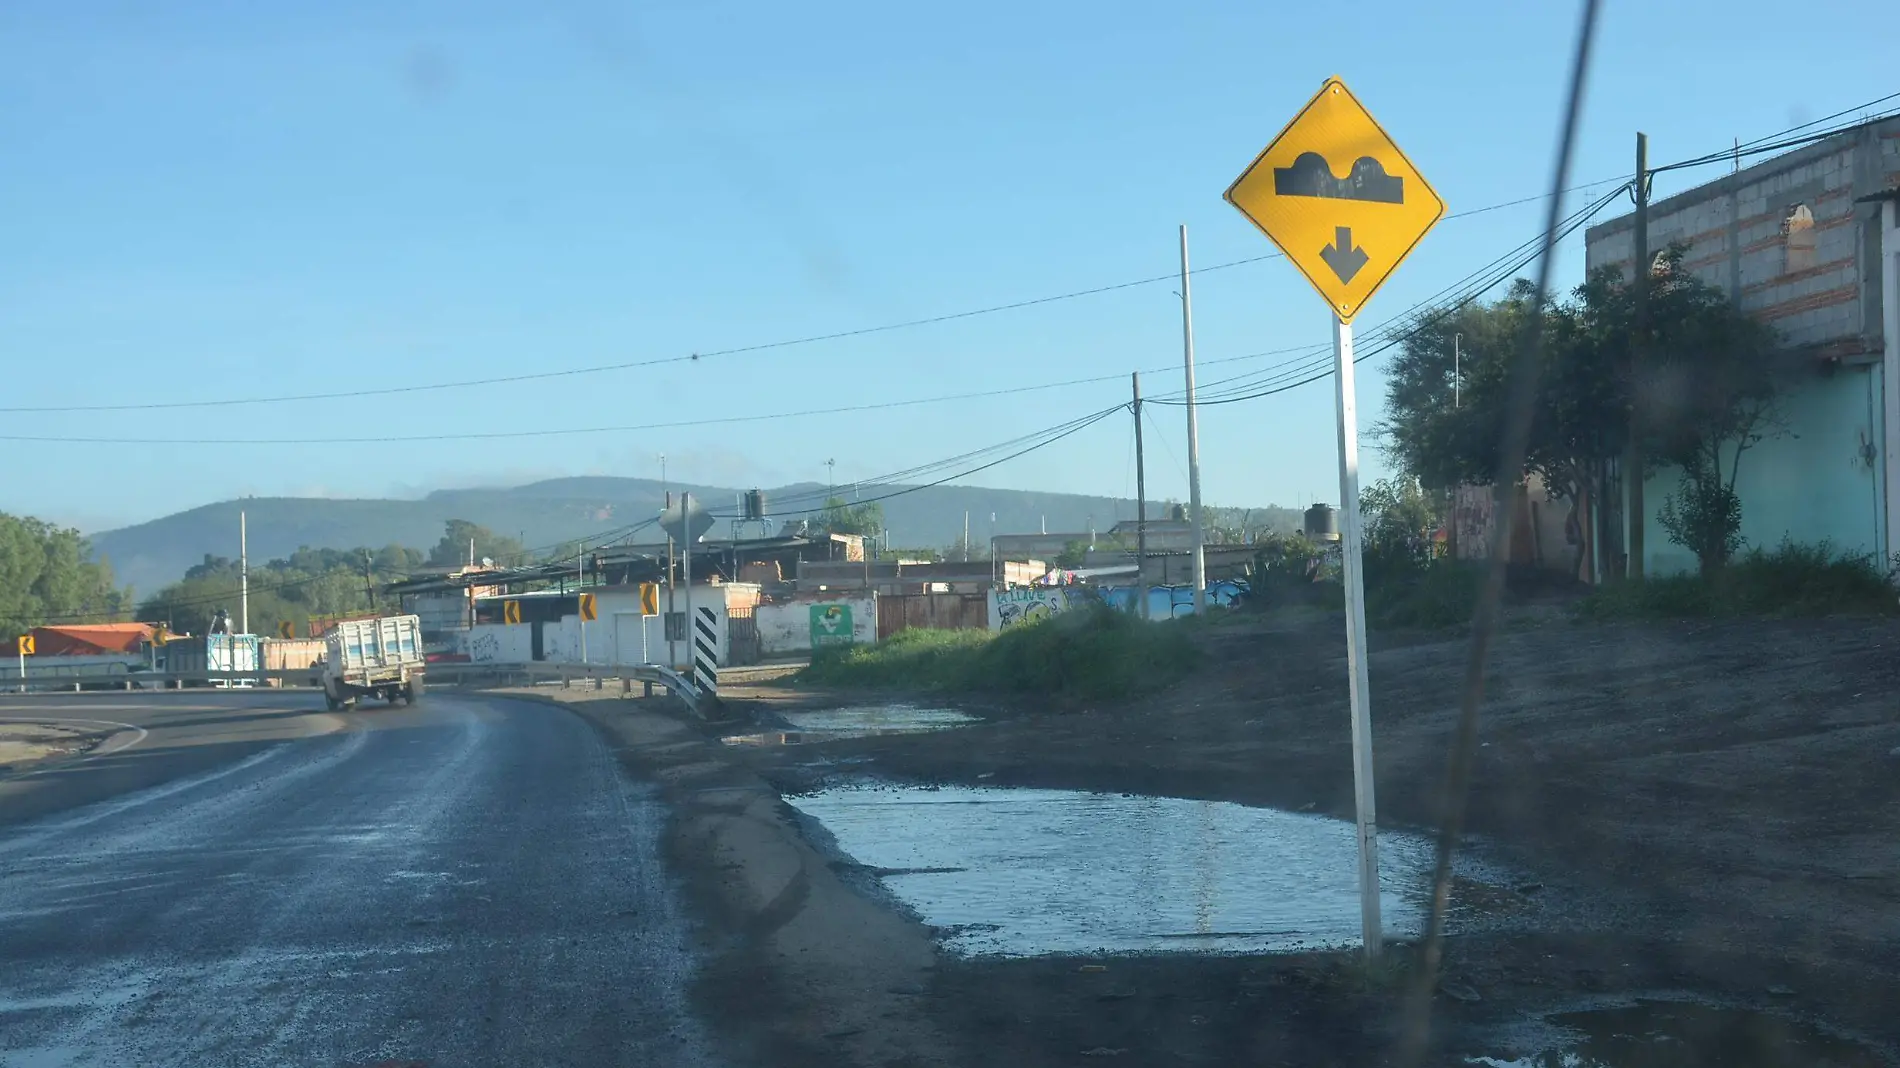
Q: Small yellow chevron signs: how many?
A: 6